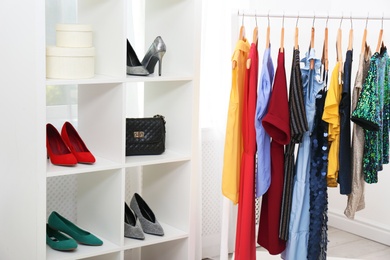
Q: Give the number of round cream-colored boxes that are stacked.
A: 2